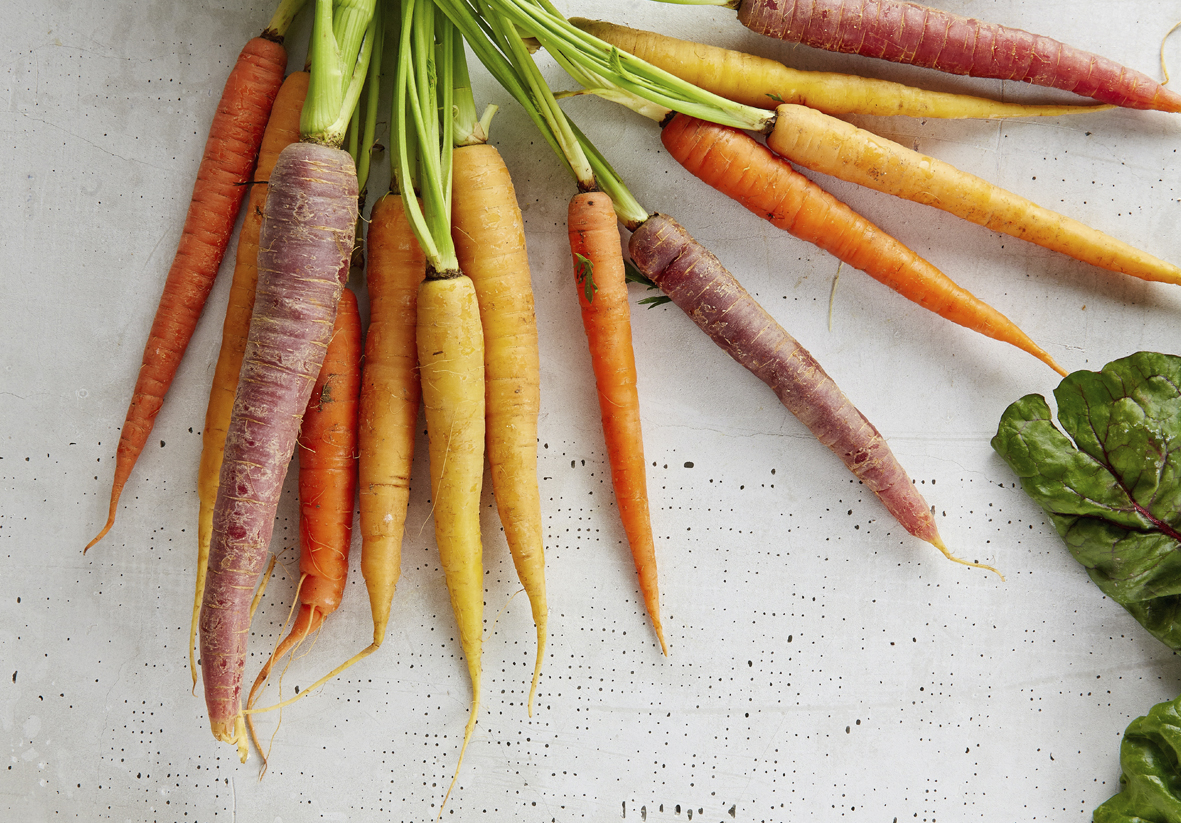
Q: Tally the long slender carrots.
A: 13